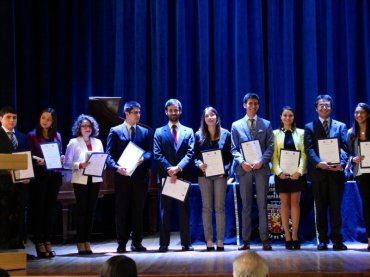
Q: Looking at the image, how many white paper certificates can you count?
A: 10